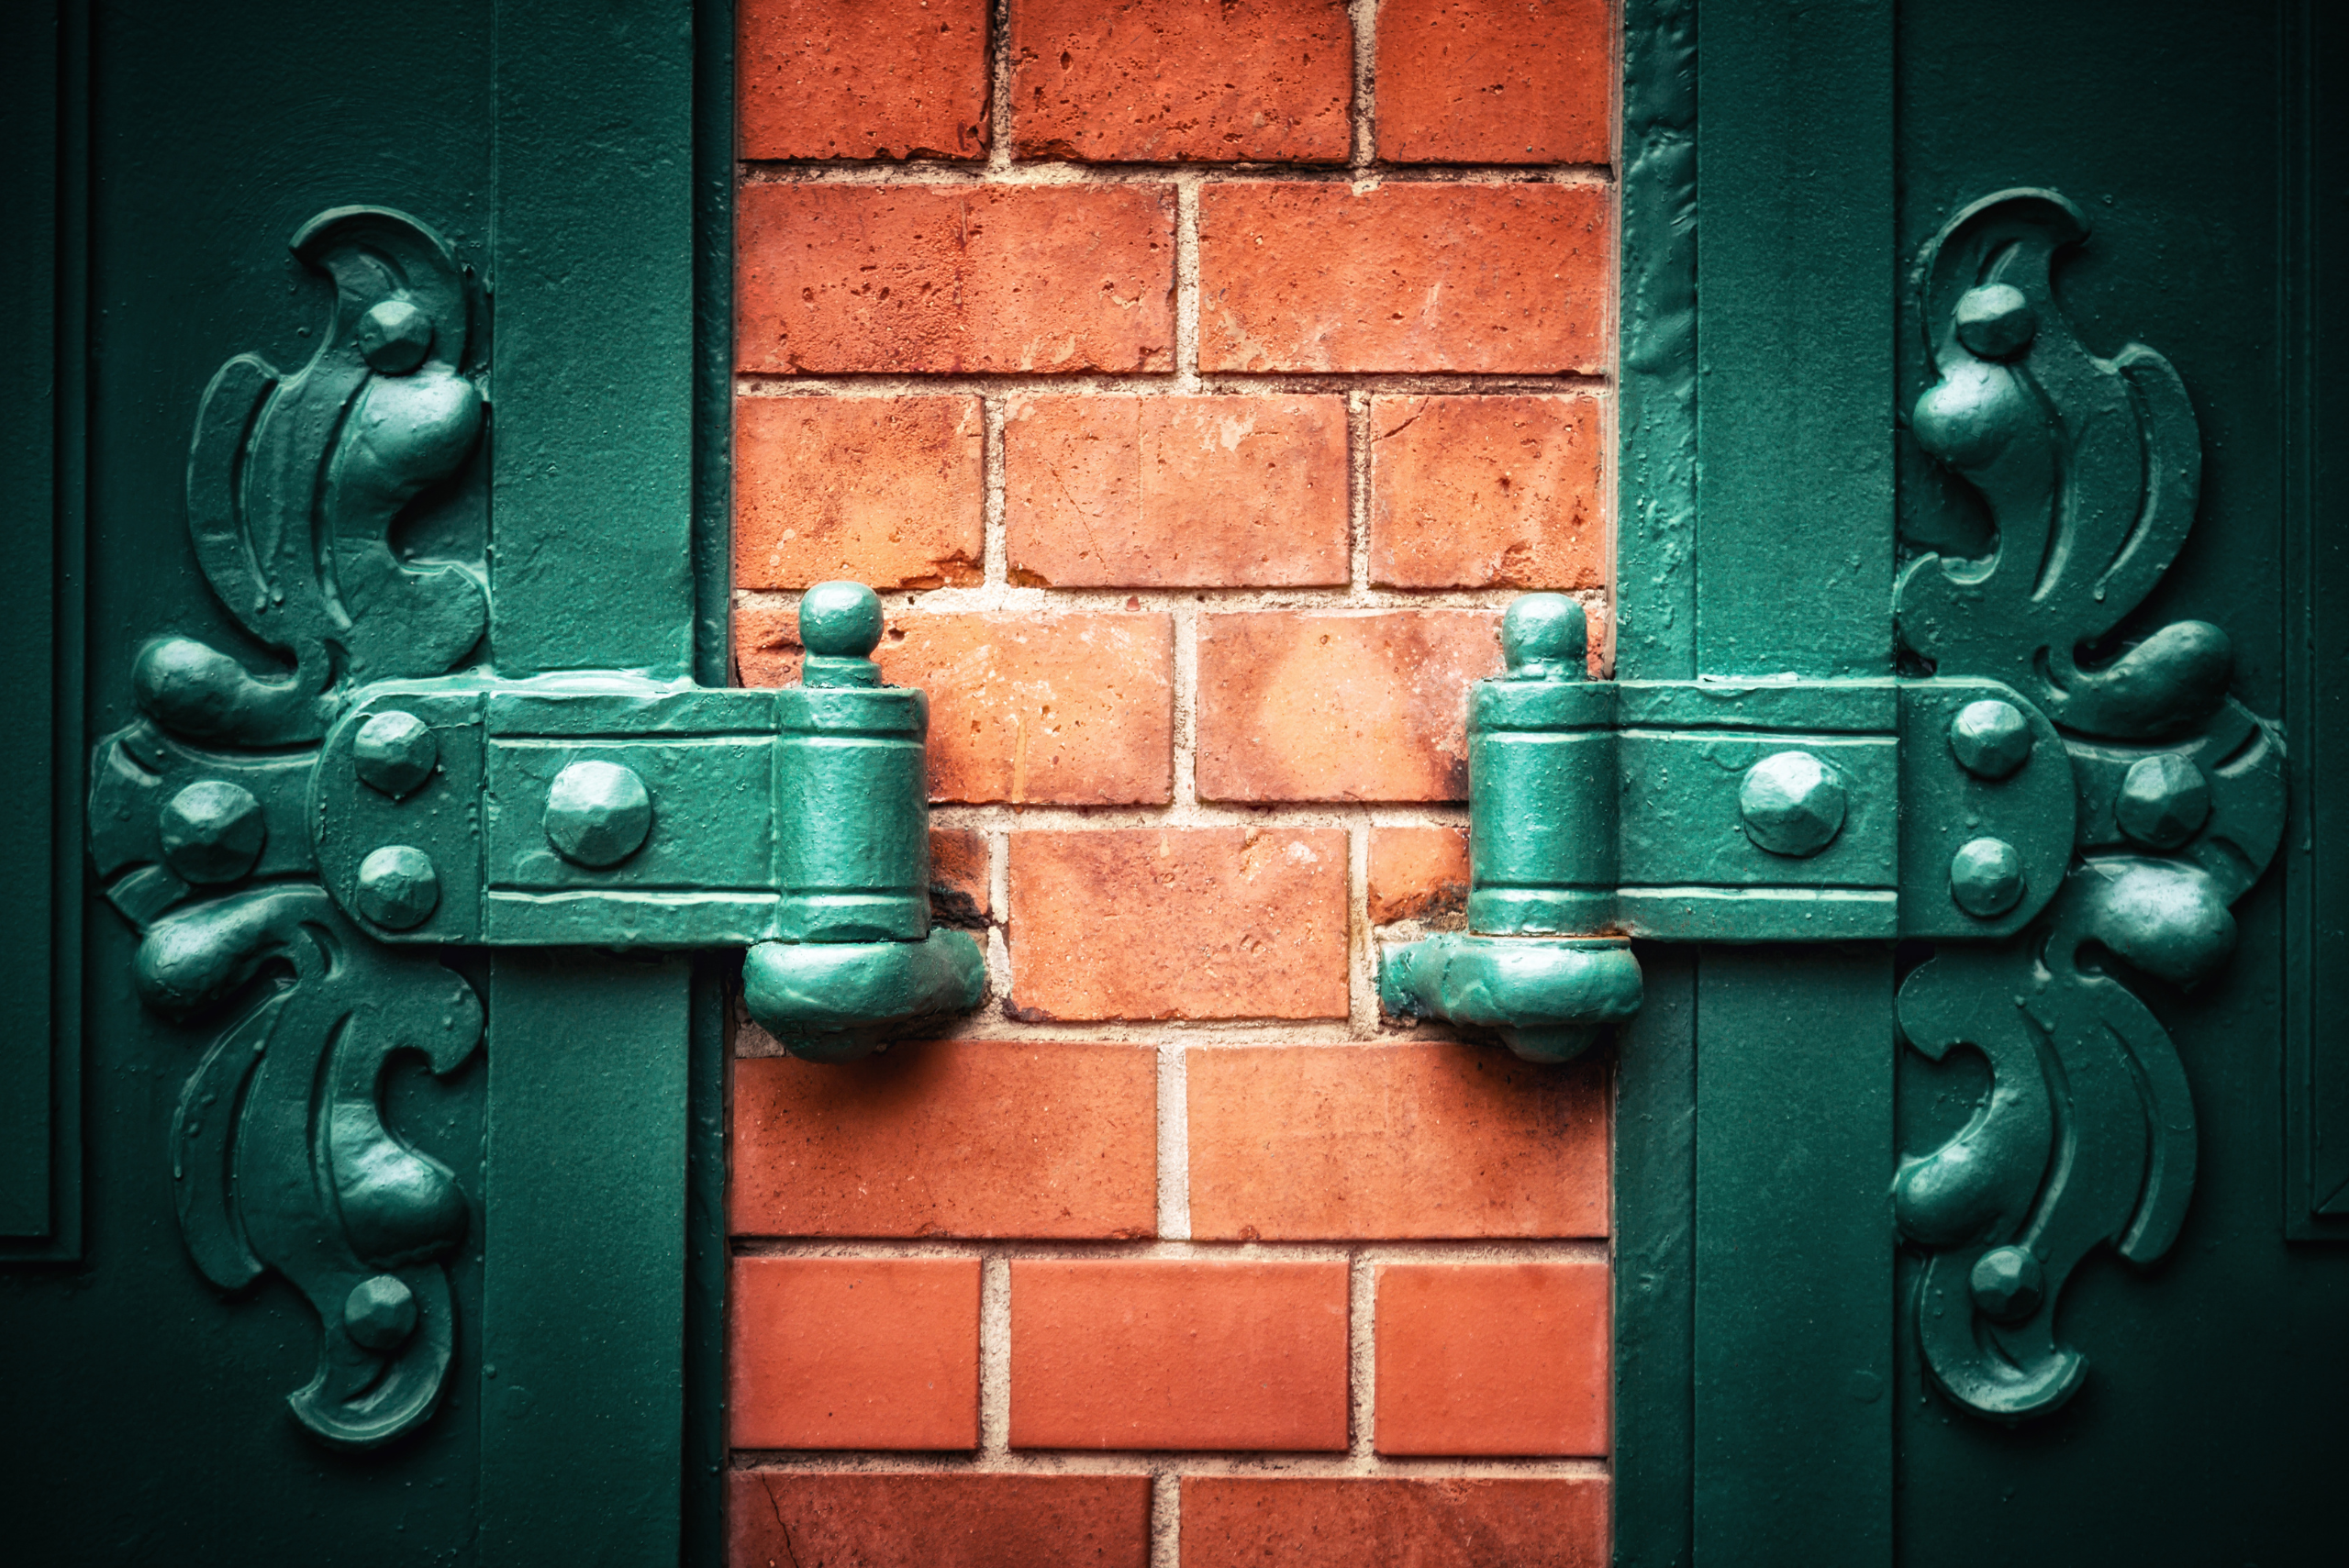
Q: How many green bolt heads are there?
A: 12